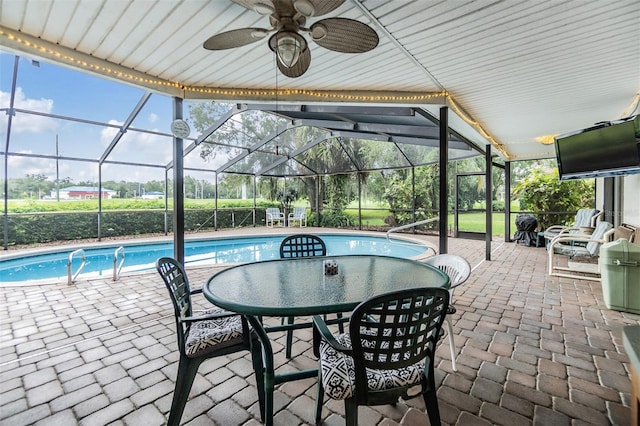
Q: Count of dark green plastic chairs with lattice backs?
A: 3